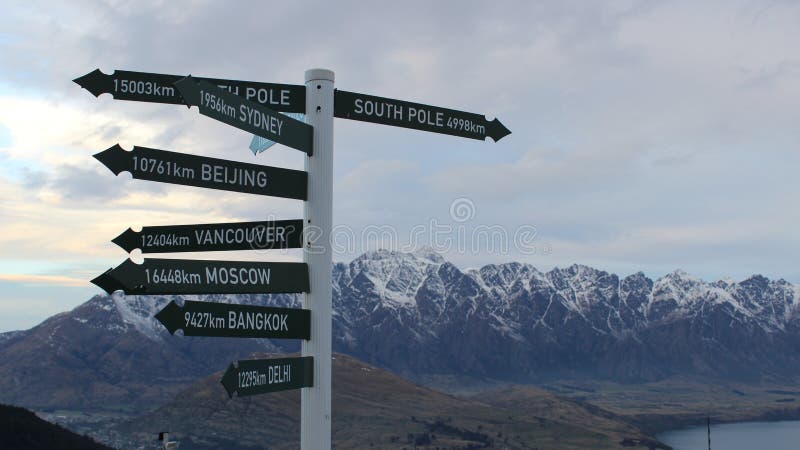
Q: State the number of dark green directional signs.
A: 8